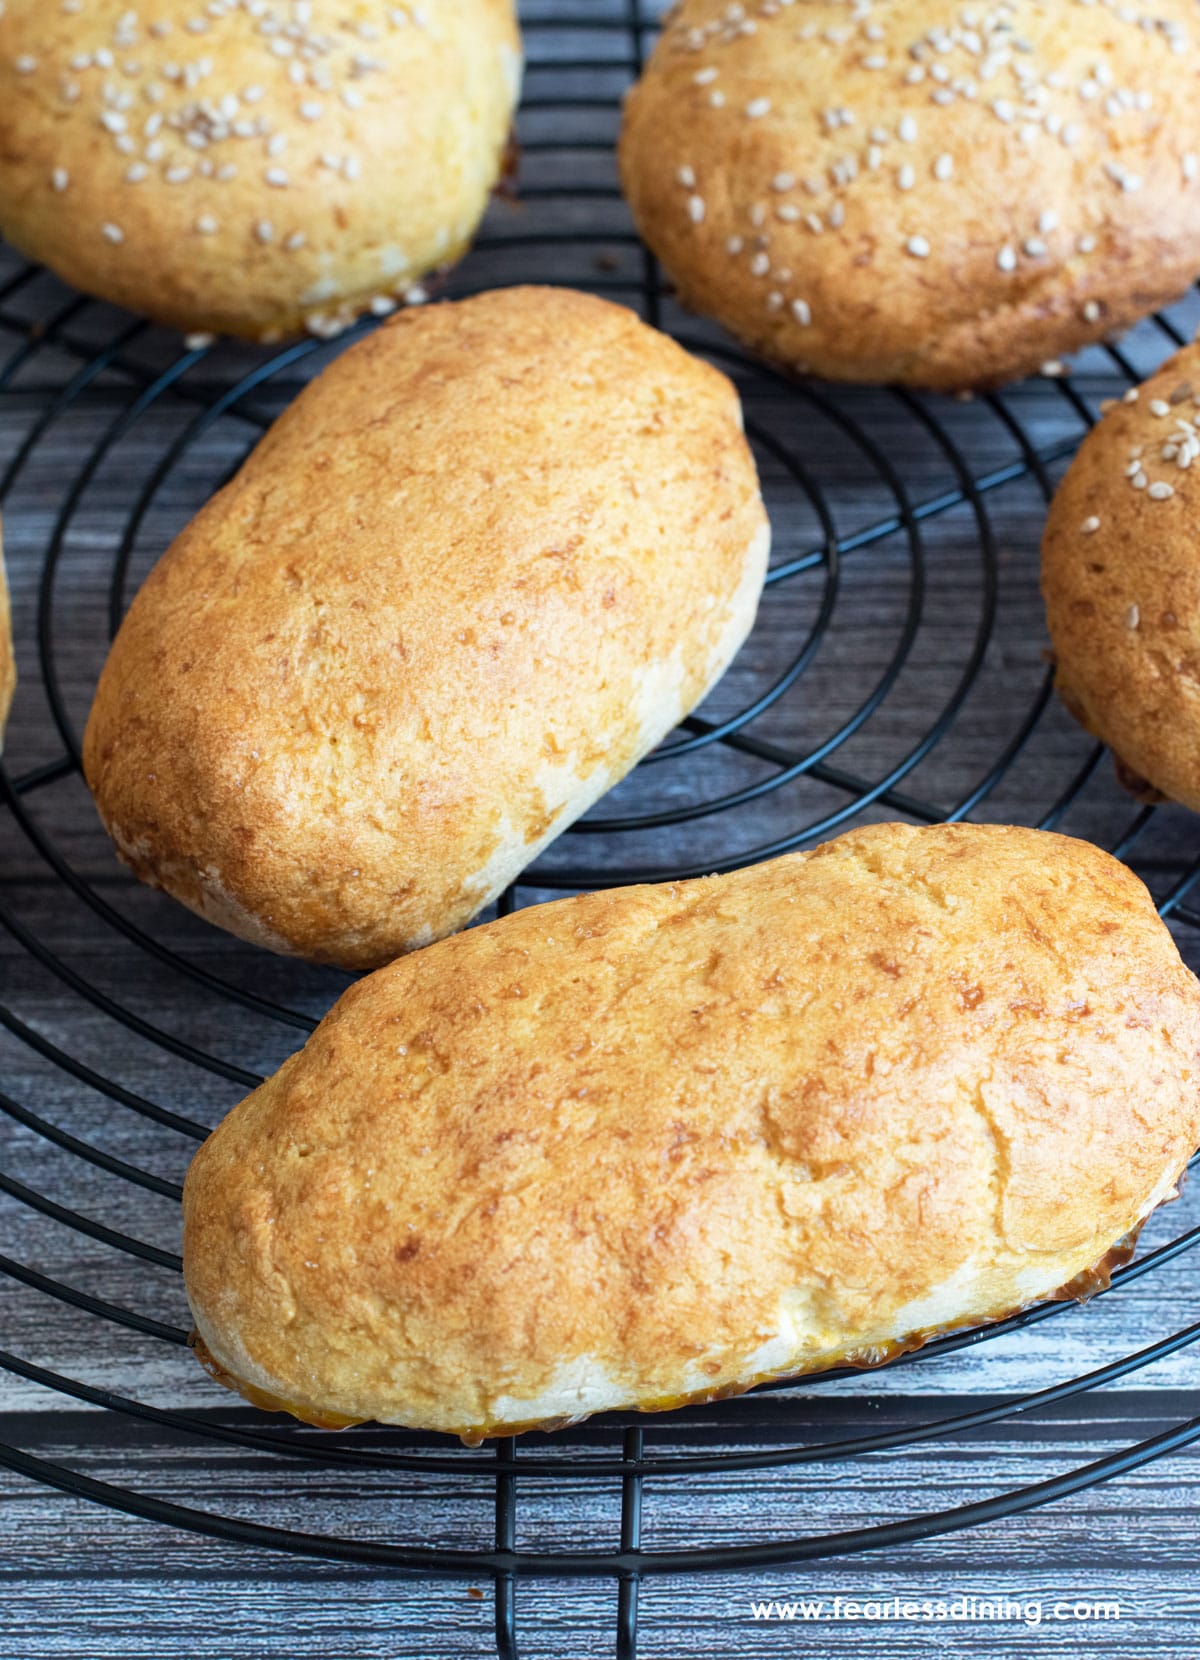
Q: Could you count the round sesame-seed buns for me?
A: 3